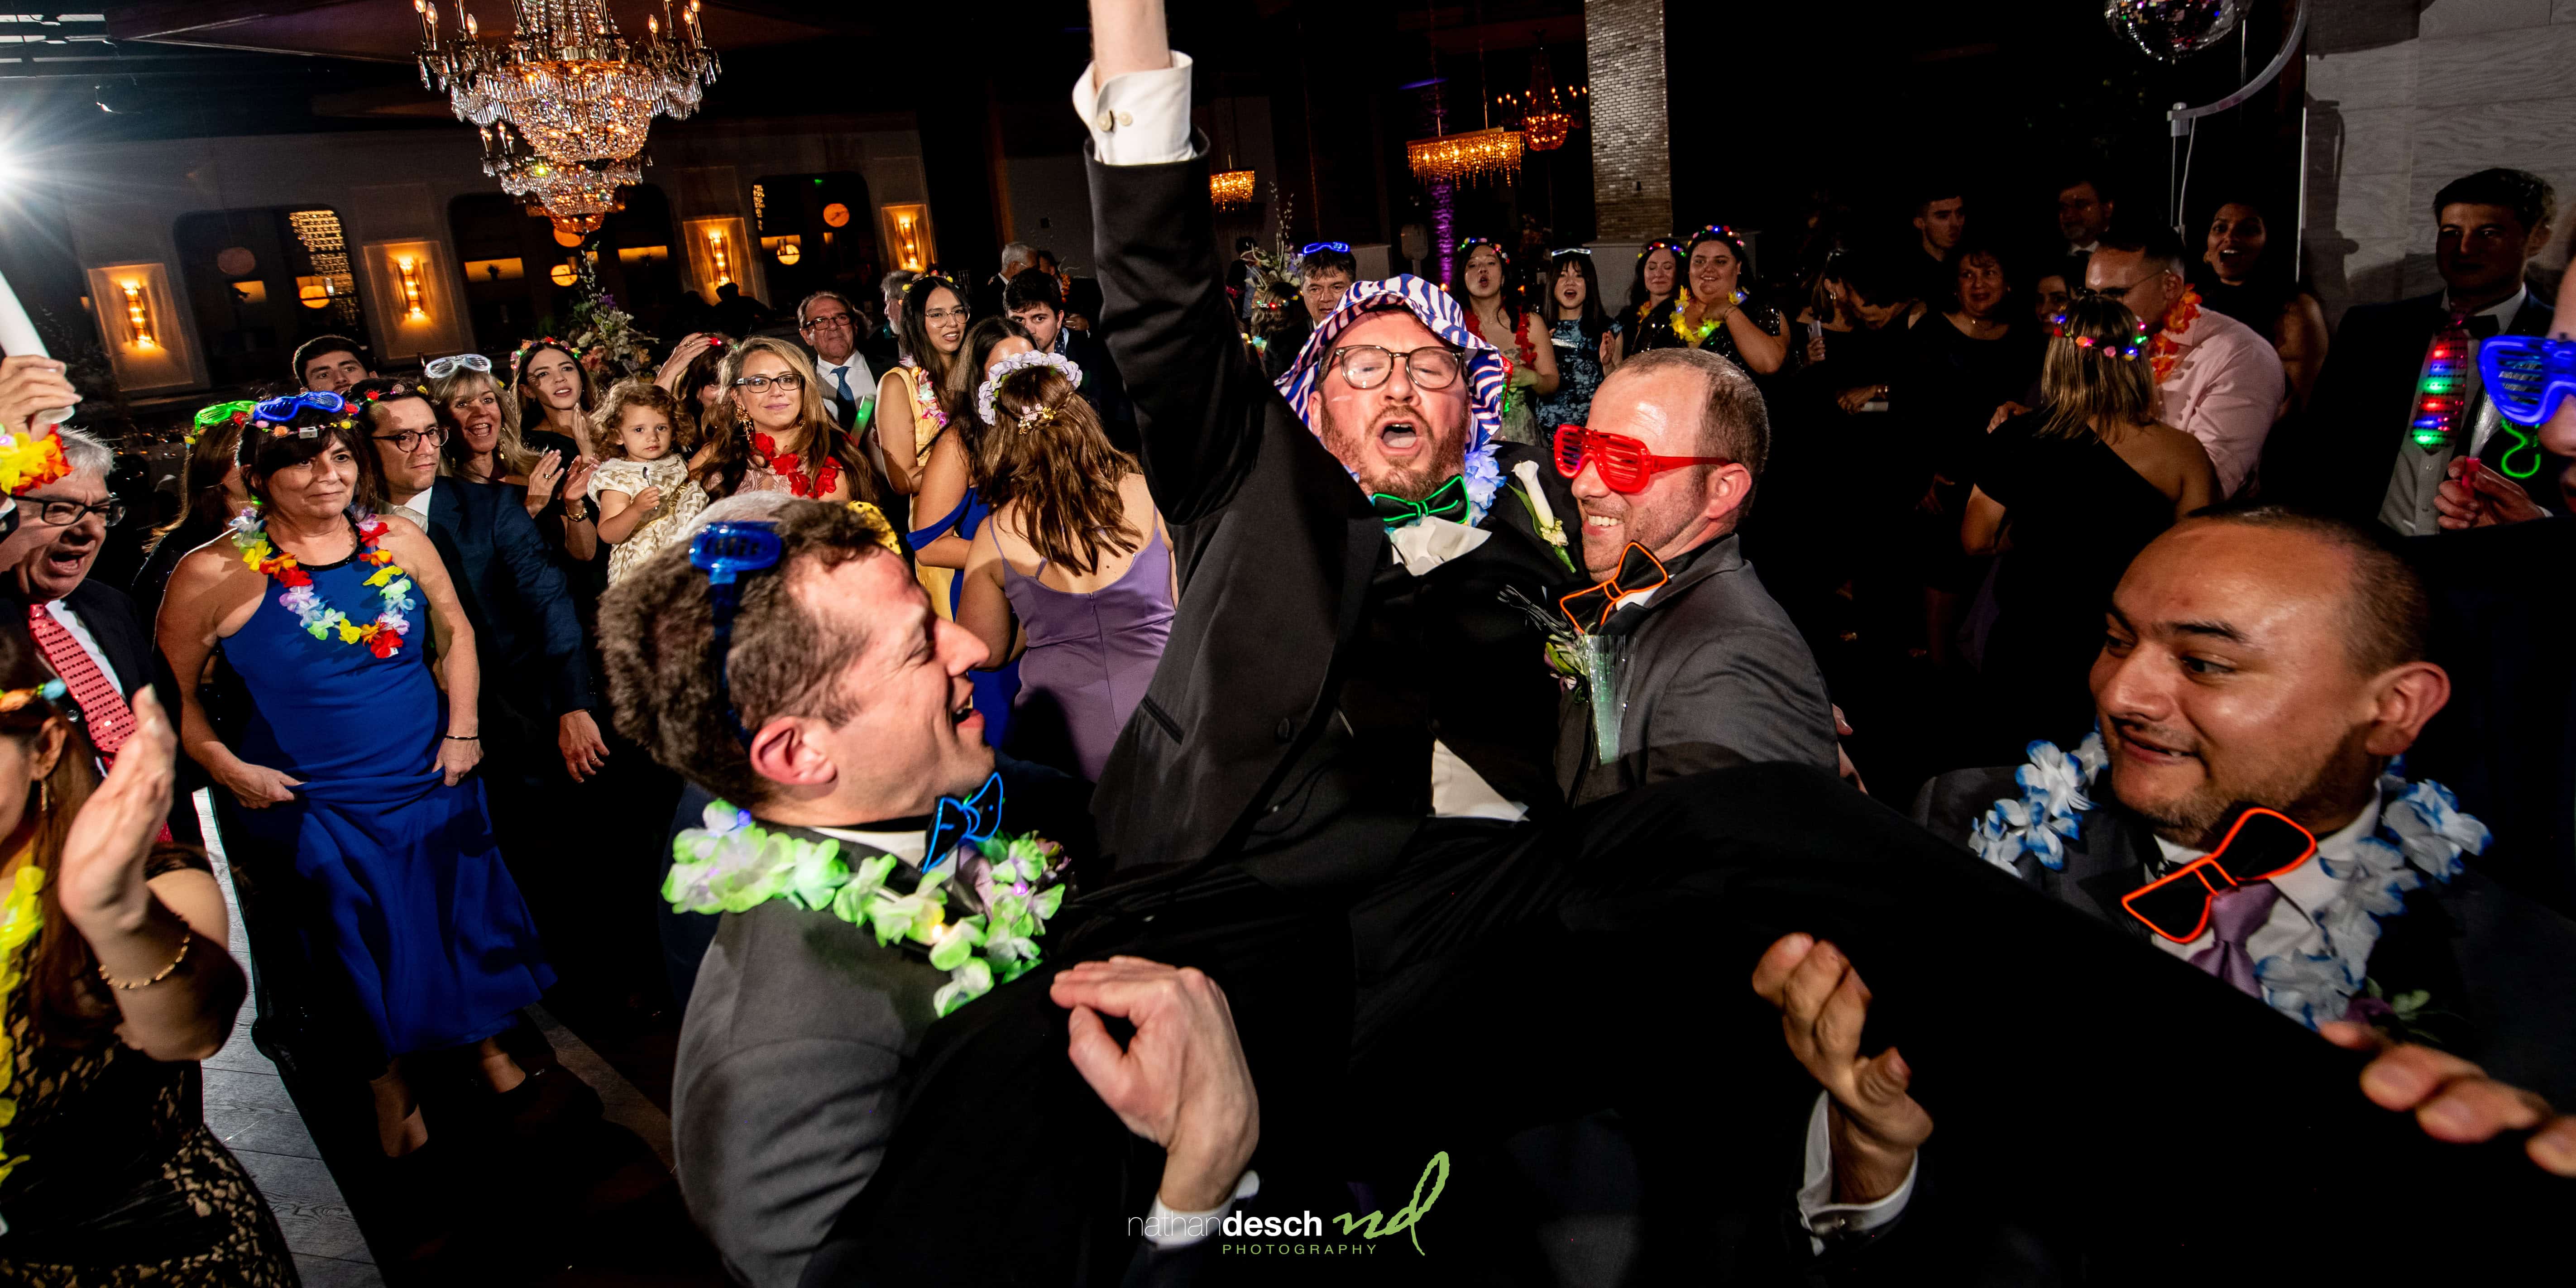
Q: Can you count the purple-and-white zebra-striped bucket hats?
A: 1